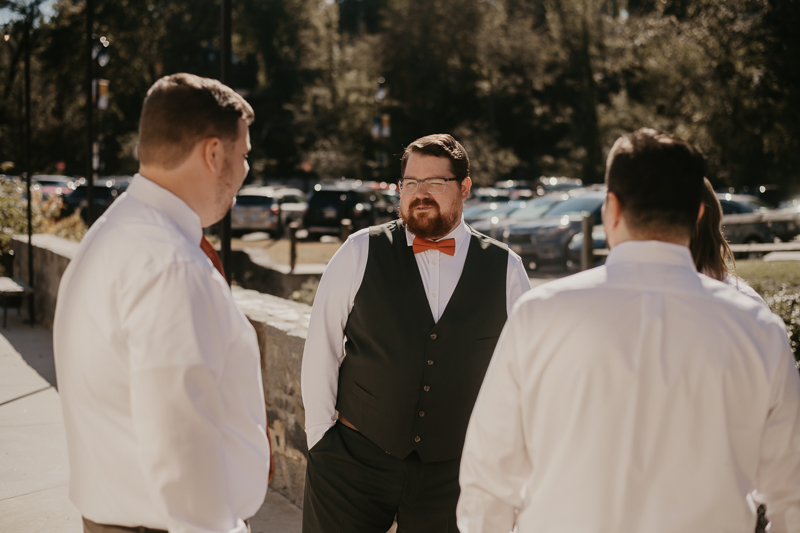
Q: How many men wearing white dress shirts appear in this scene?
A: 3